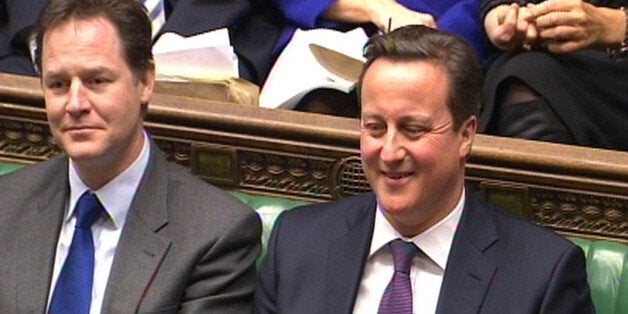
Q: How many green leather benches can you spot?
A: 1